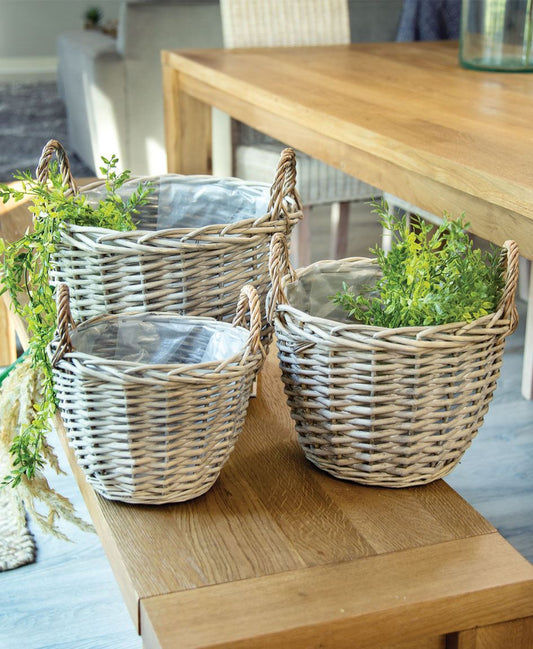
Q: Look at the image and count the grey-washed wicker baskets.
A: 3